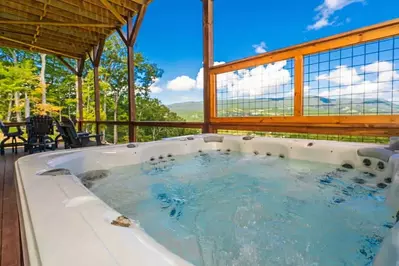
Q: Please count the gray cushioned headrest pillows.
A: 2